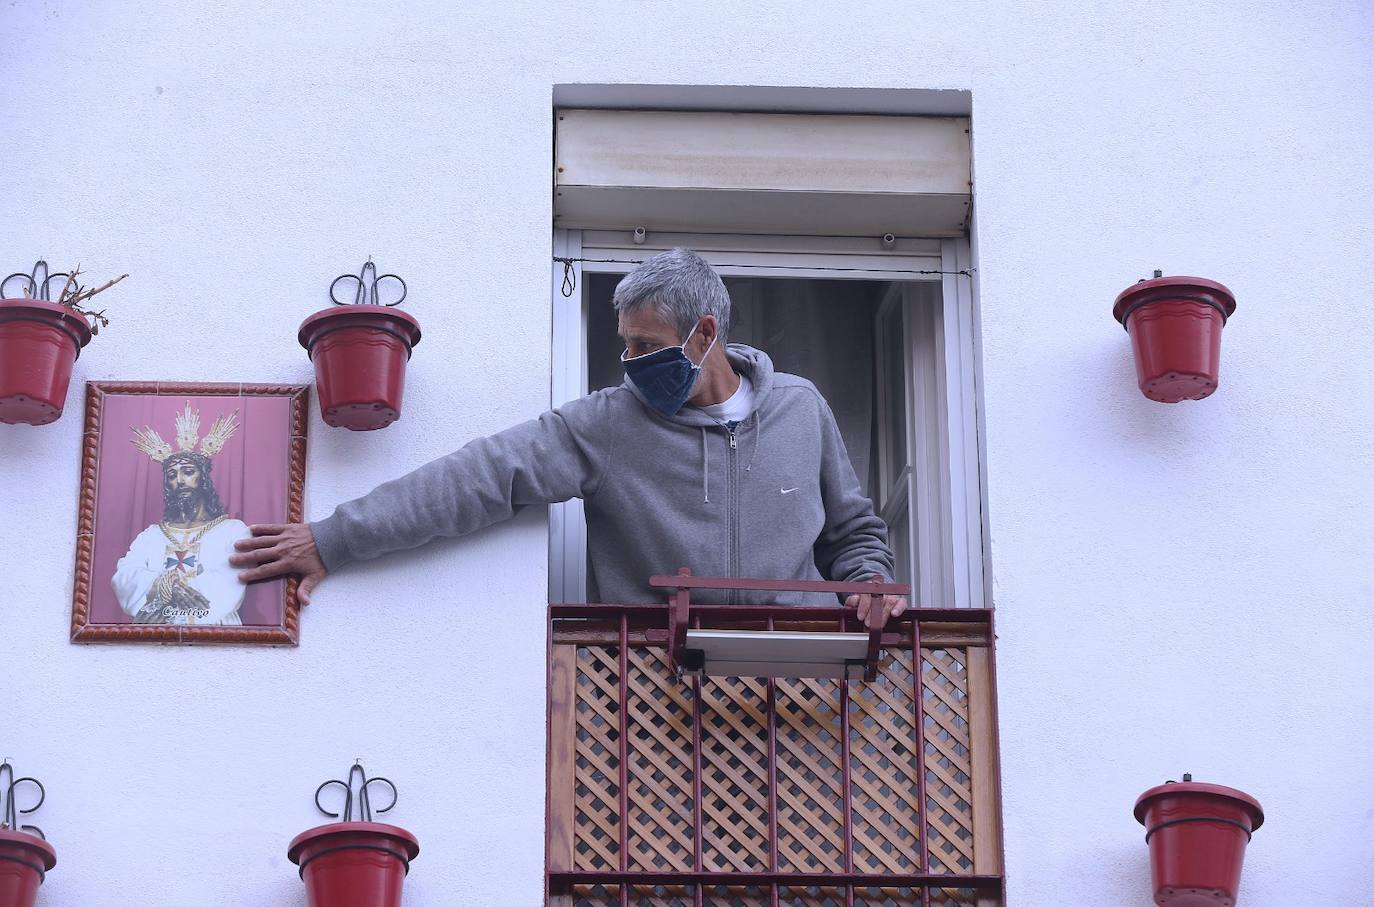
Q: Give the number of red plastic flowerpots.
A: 6